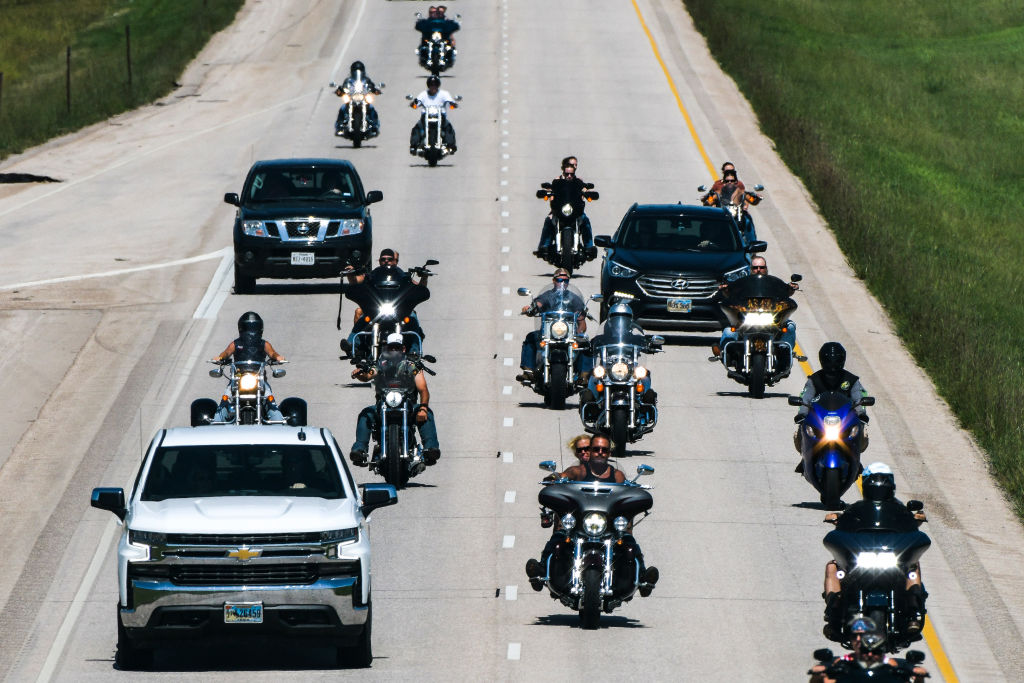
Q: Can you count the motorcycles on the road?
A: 15